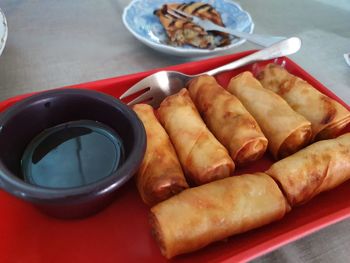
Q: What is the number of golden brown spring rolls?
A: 7